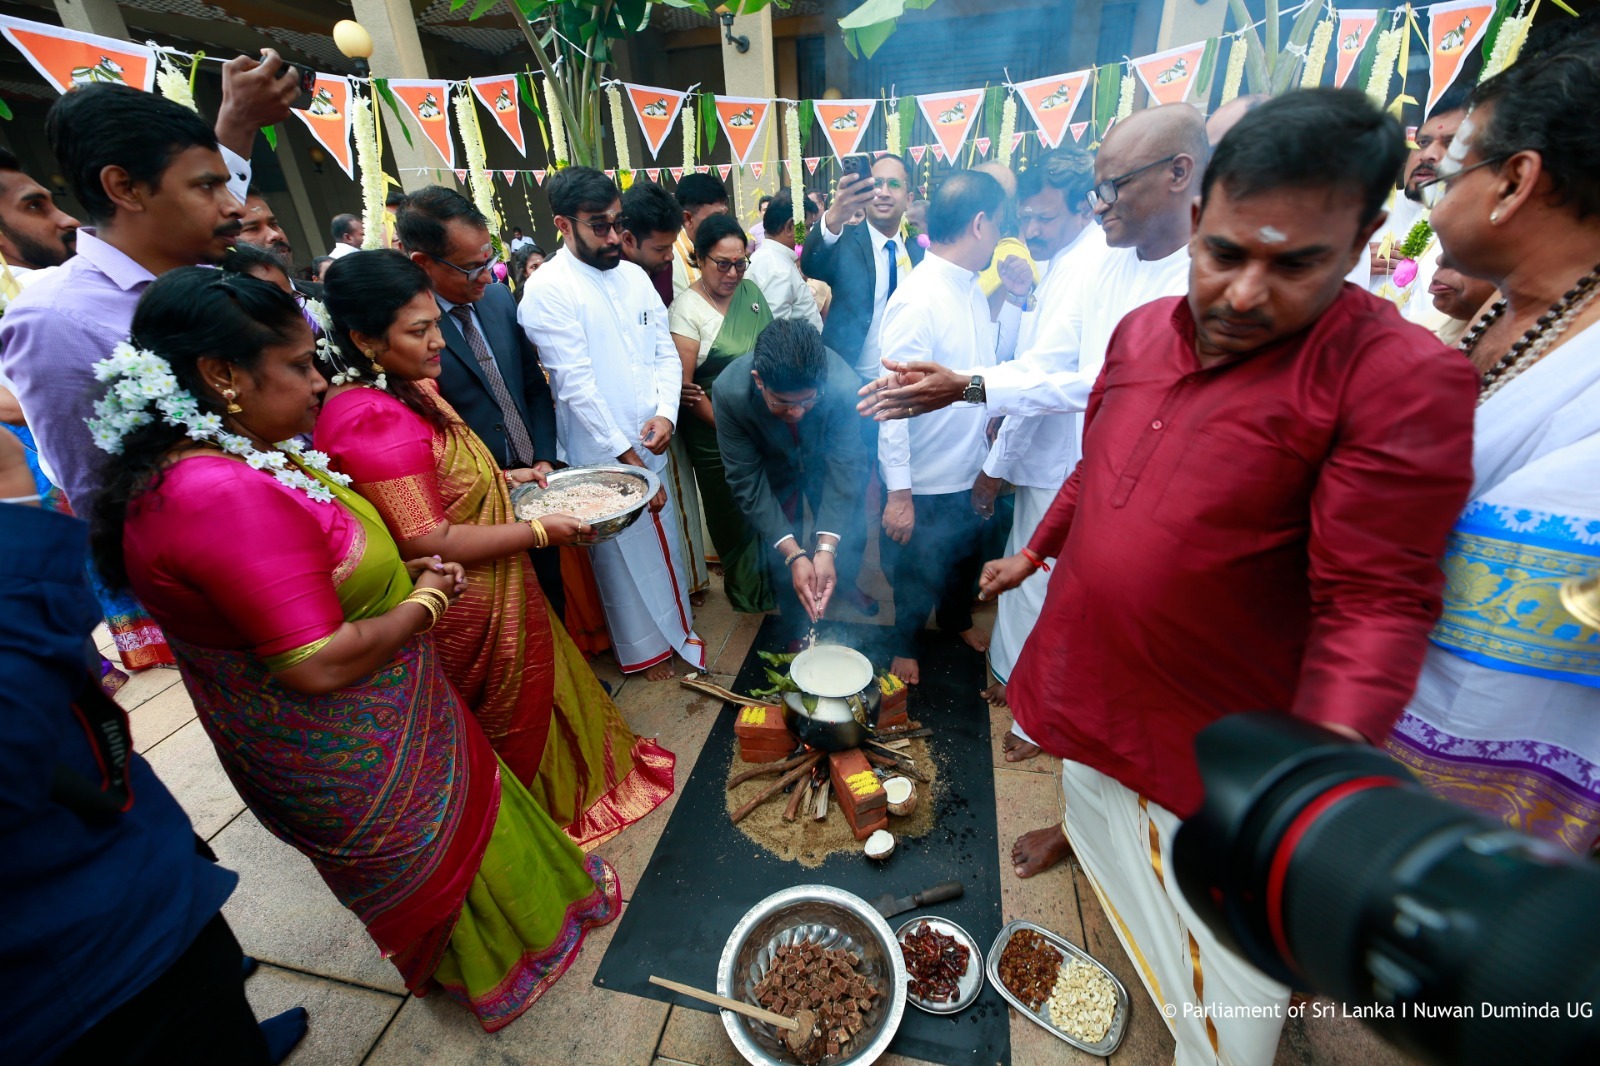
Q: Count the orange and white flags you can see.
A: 12